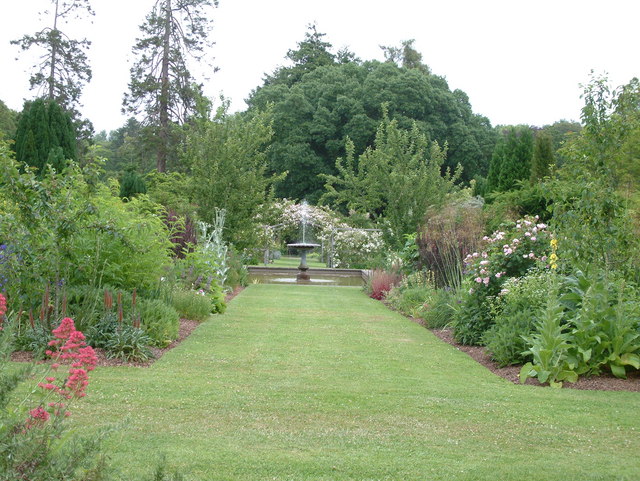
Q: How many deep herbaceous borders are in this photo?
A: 2